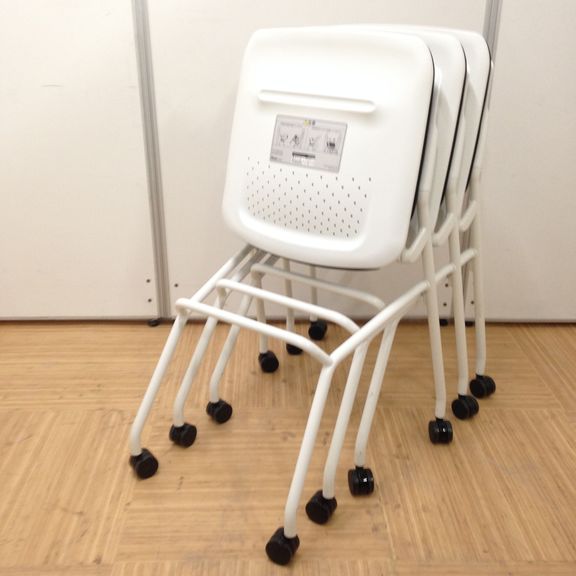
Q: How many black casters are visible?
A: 12